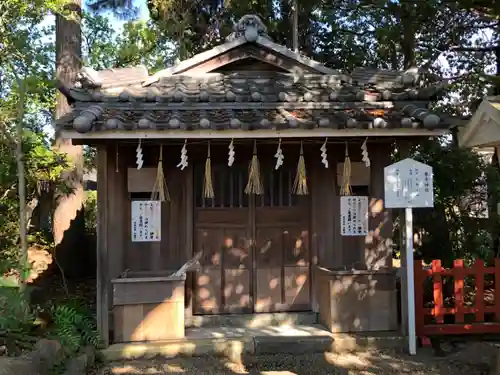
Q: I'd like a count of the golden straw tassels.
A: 5